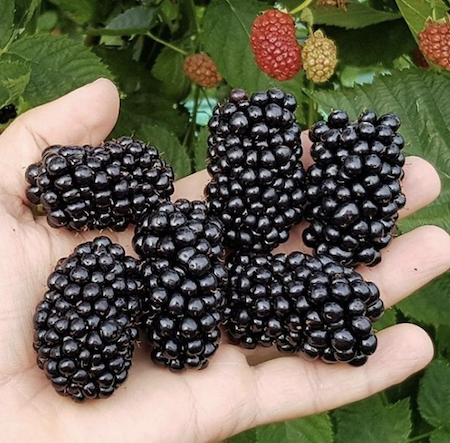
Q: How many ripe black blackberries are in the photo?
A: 6